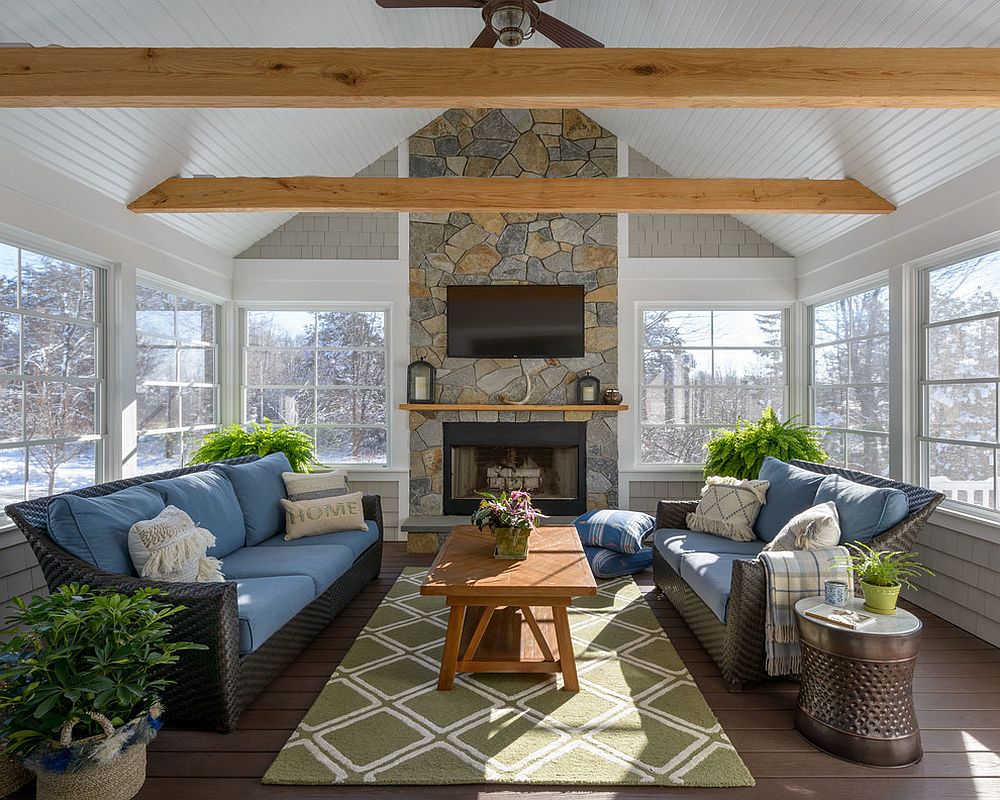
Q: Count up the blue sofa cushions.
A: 10